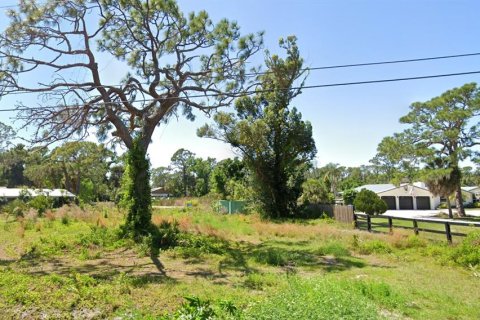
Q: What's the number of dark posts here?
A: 5